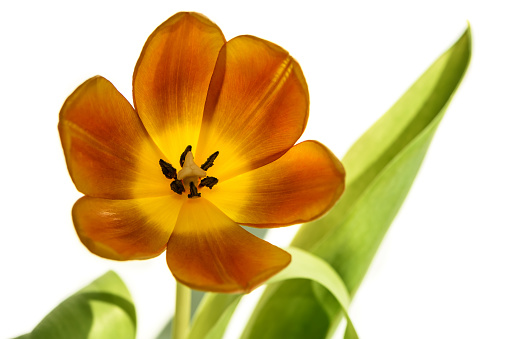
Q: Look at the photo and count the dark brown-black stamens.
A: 6